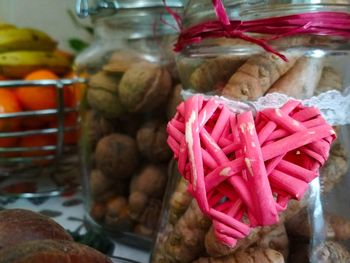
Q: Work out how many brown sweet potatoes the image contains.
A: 2